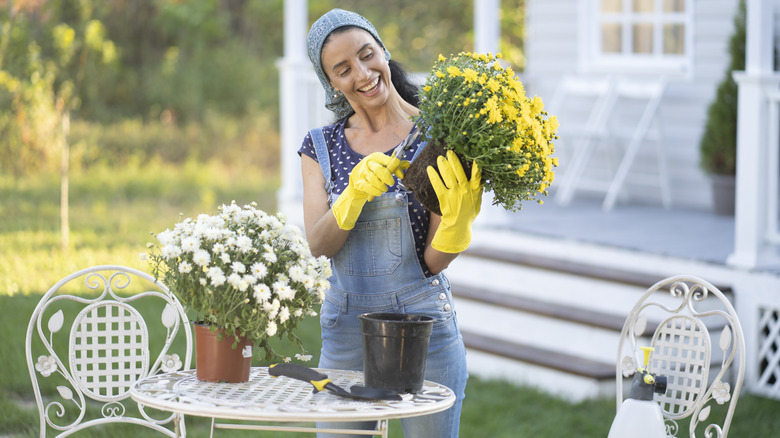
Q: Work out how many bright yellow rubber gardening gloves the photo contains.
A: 2